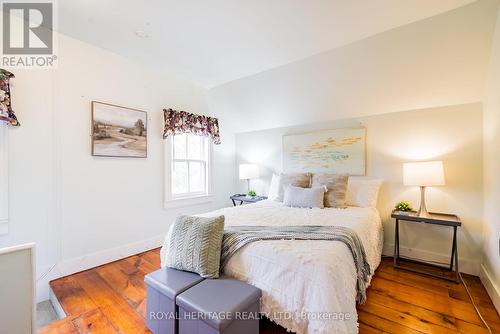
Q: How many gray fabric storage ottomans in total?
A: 2